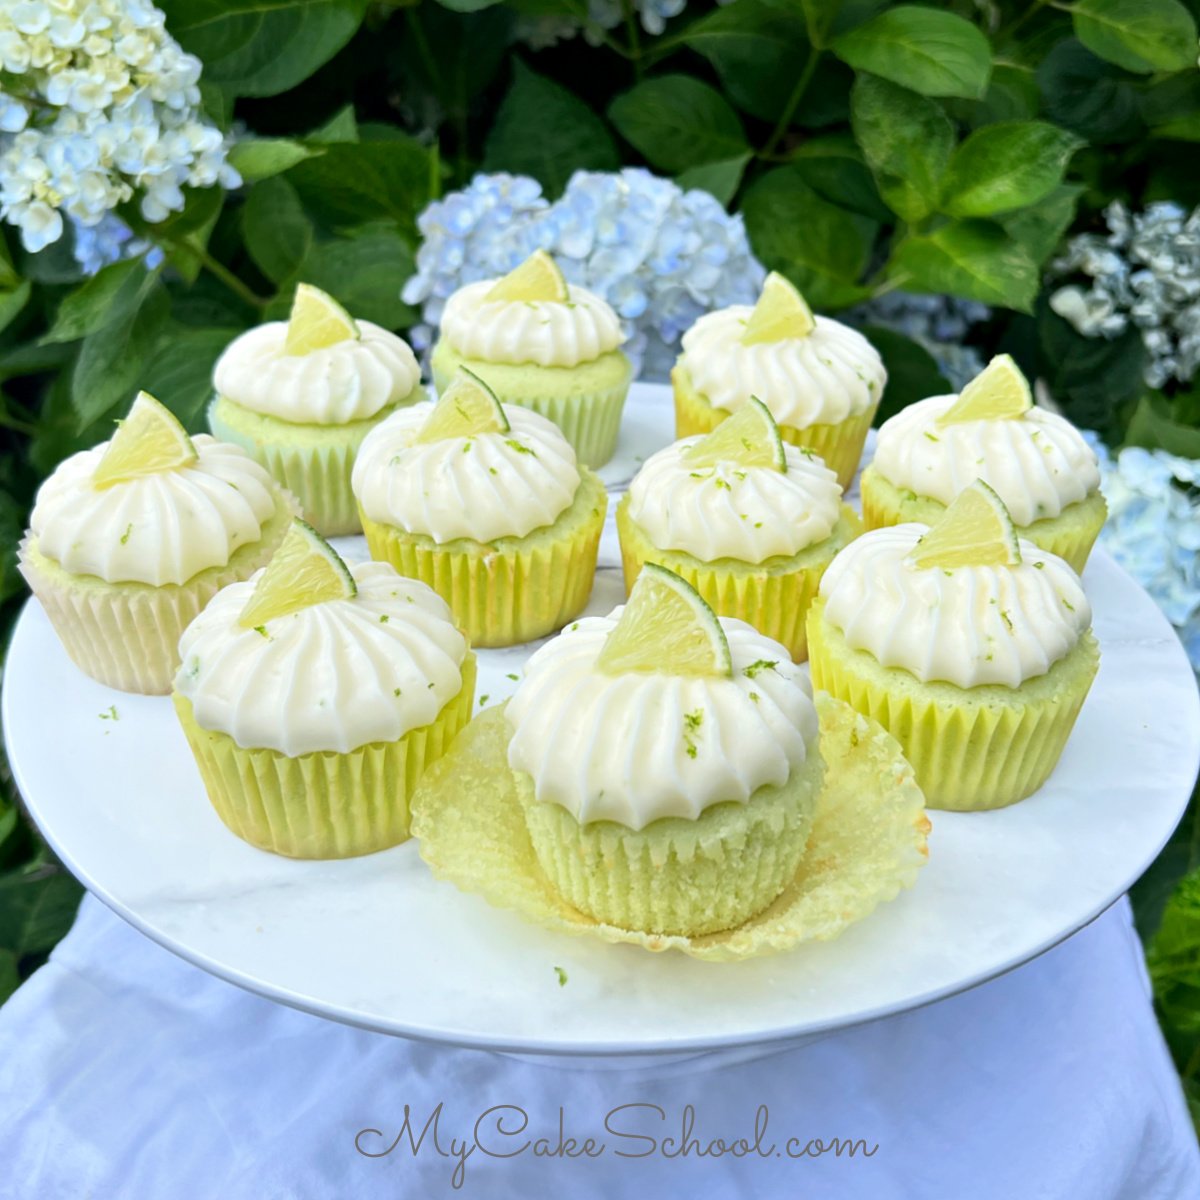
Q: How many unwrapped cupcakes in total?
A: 1